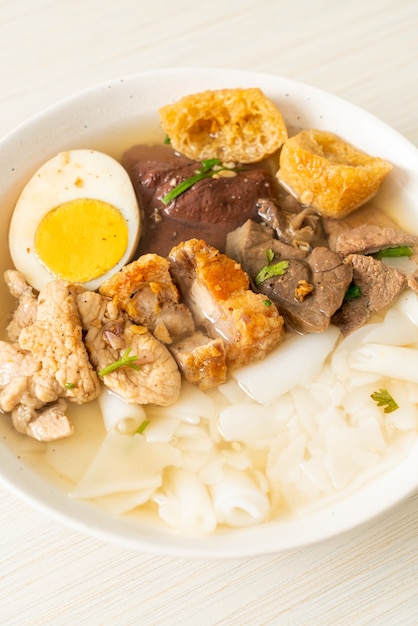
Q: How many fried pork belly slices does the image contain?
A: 3